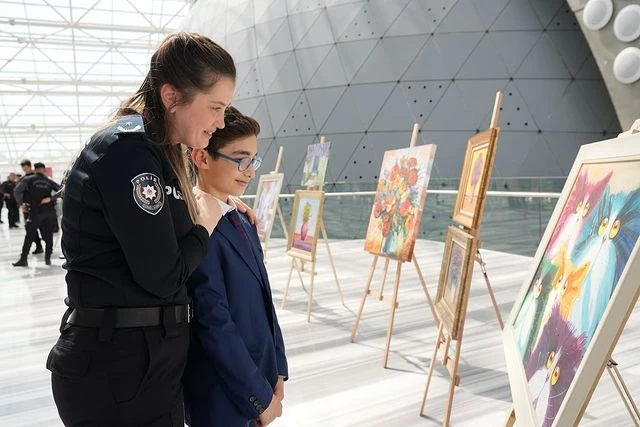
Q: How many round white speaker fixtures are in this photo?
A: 3